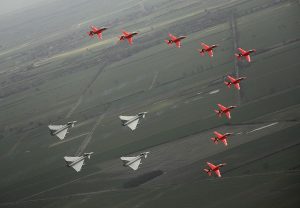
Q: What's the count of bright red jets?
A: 9